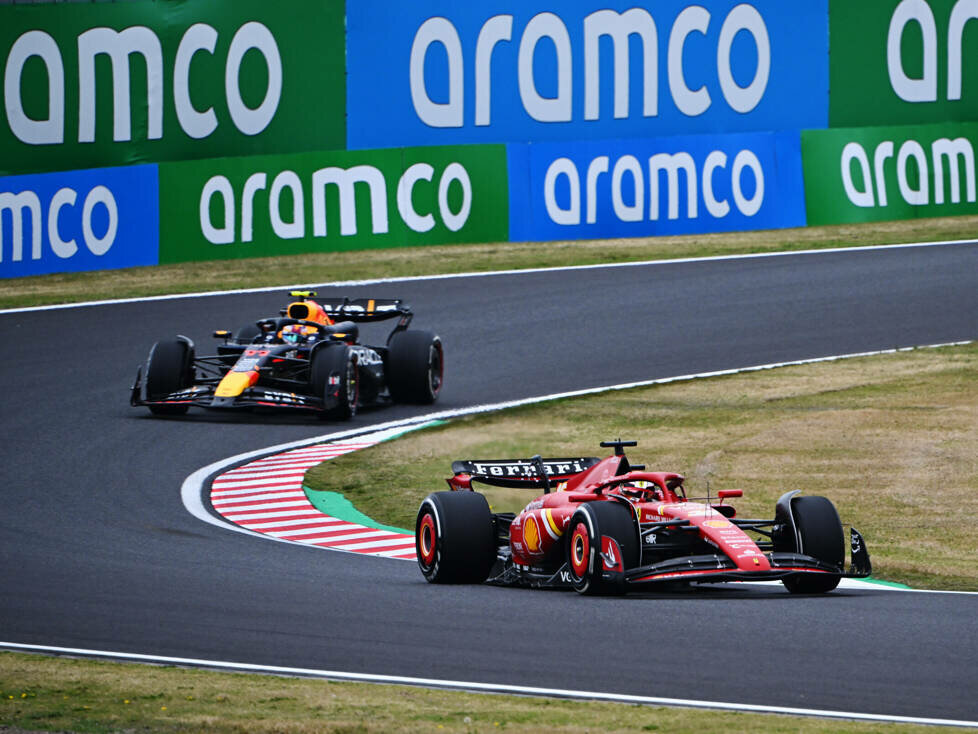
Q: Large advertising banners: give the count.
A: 7